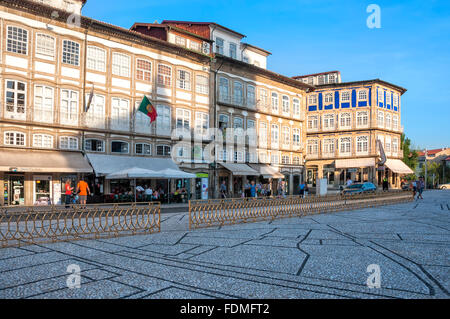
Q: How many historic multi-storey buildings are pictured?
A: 3